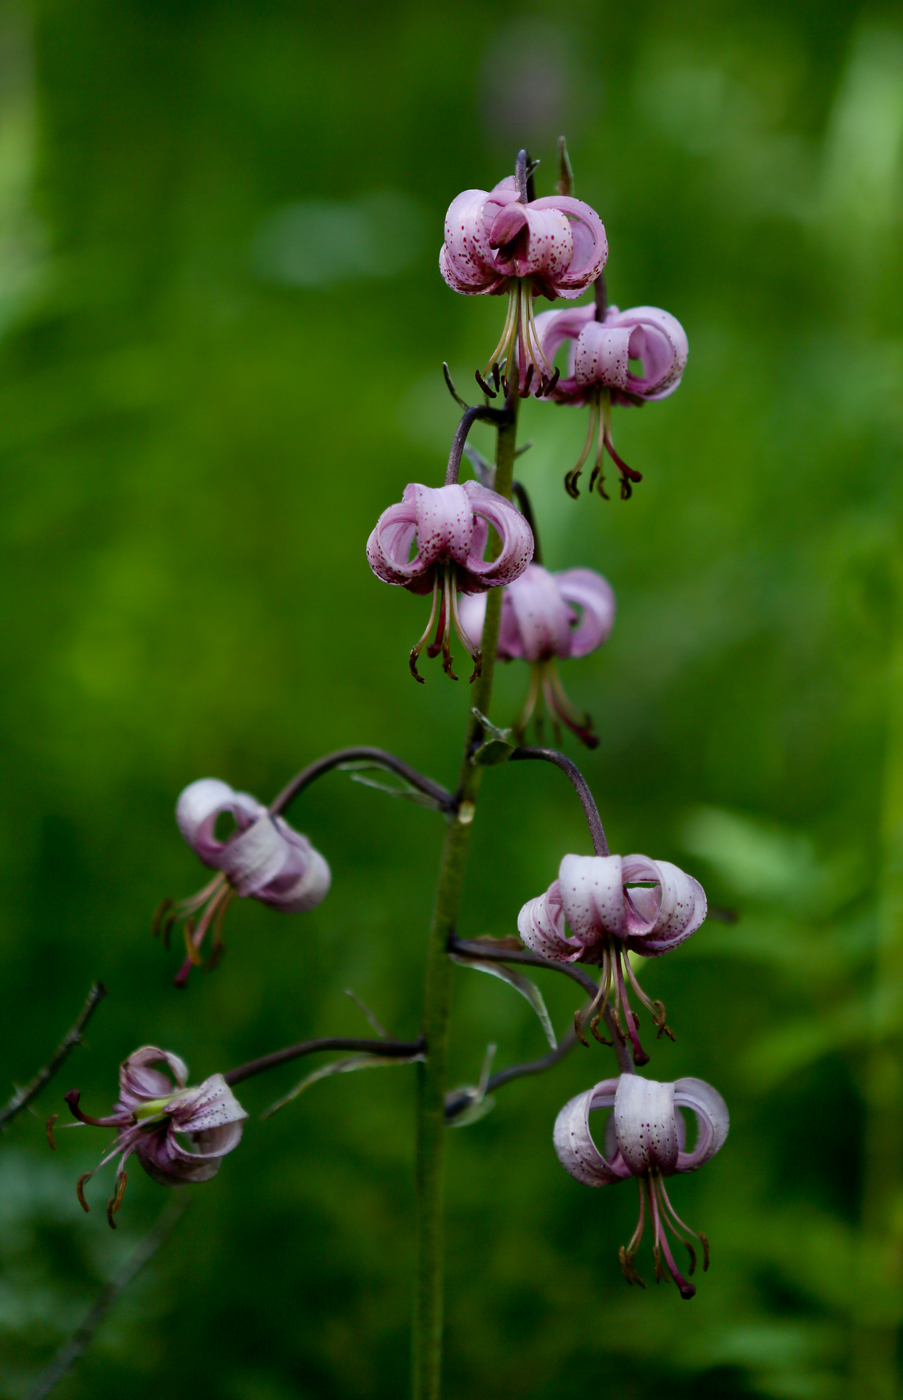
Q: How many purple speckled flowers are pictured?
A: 8